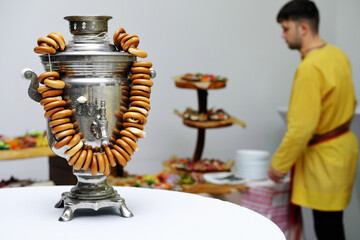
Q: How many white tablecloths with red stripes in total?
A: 1